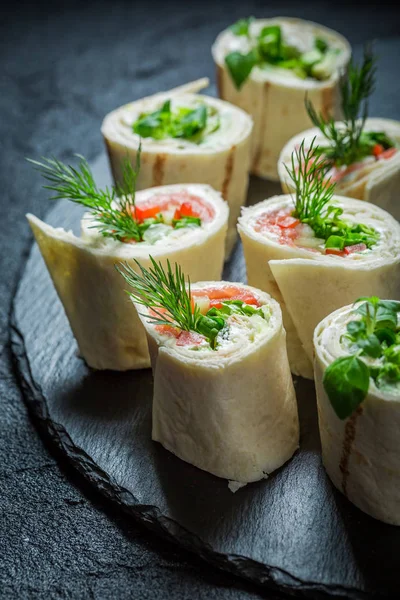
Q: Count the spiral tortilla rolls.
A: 7